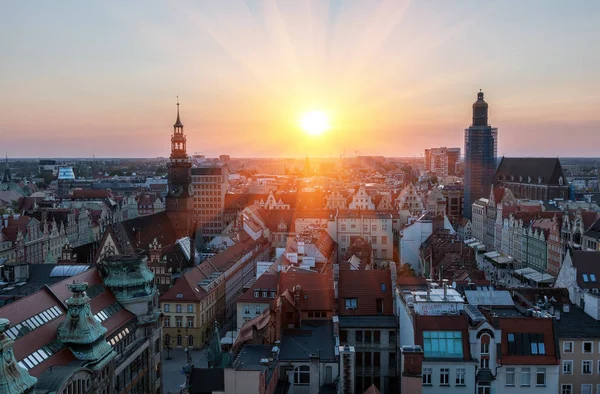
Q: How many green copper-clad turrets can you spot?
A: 3